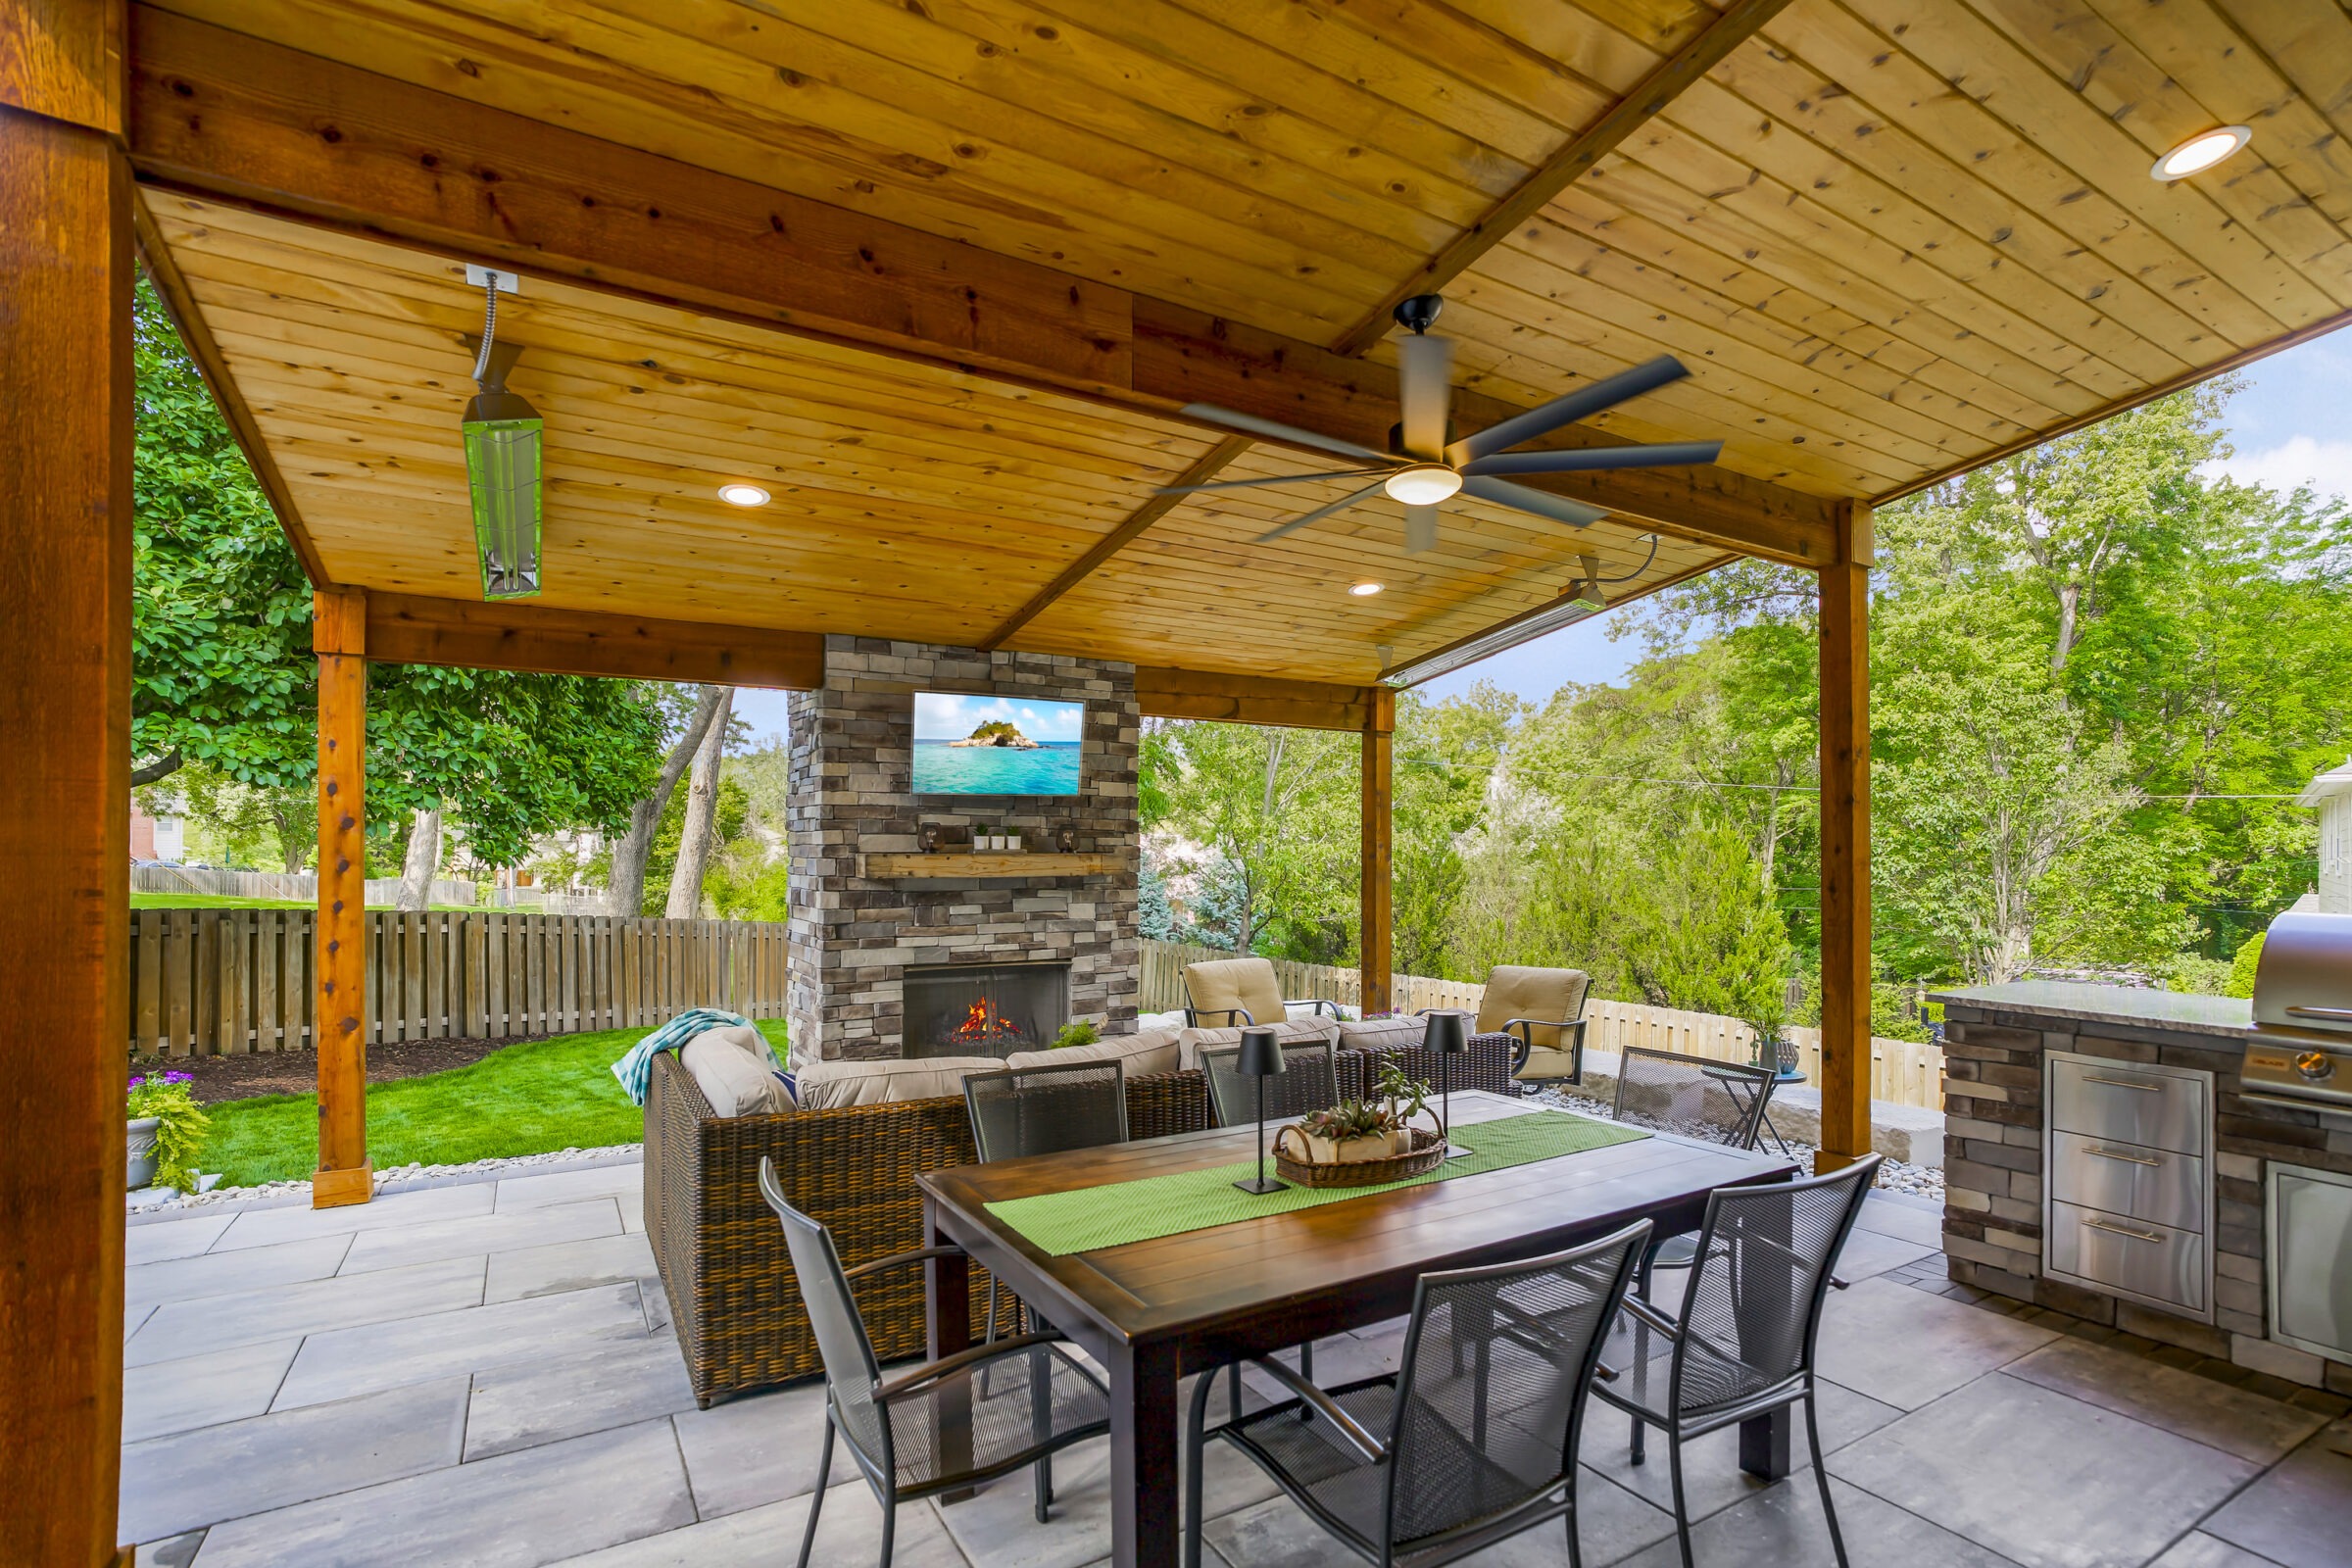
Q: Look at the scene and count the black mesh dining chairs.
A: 6